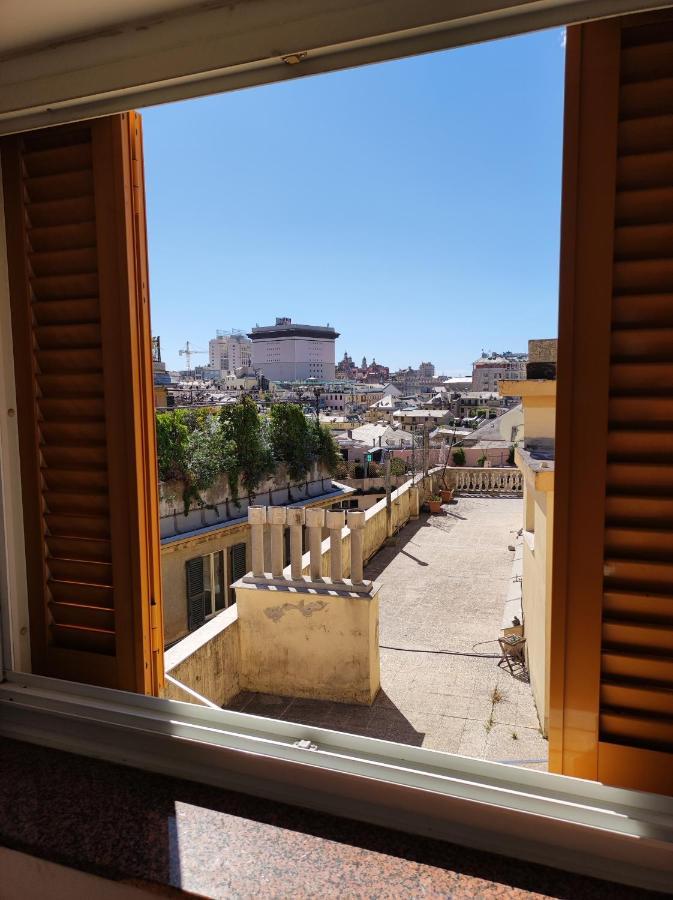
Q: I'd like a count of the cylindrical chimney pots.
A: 6